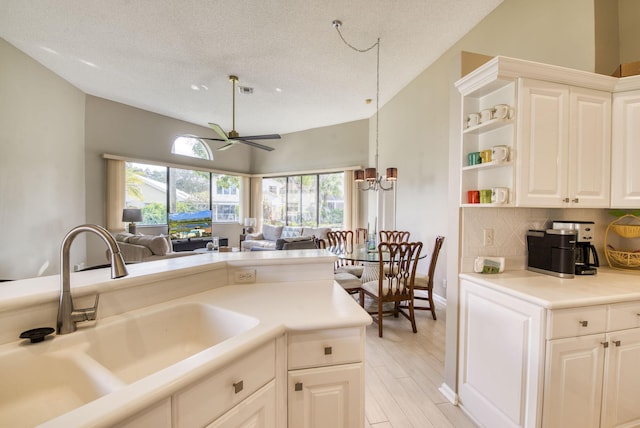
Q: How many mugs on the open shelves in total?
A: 9